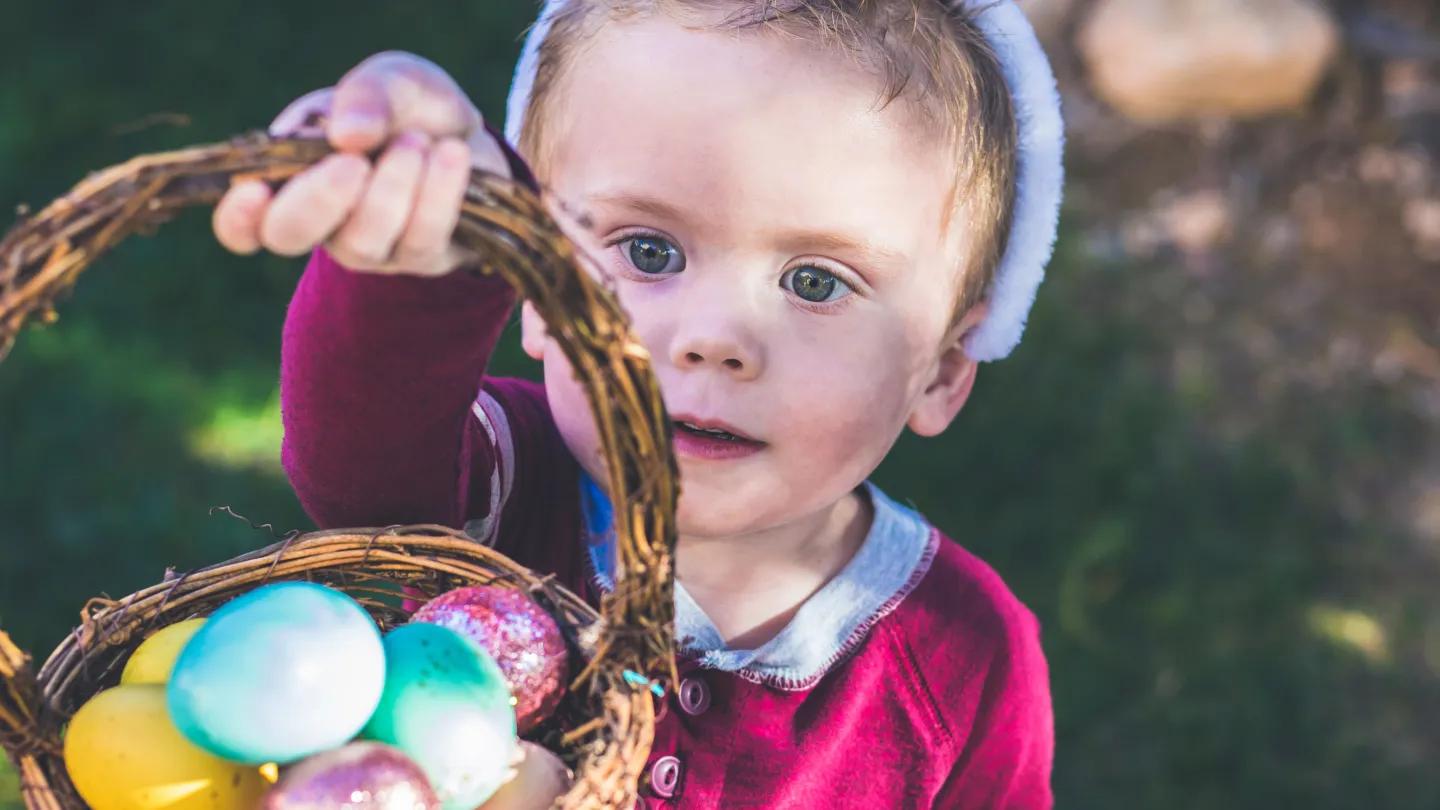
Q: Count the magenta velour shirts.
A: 1